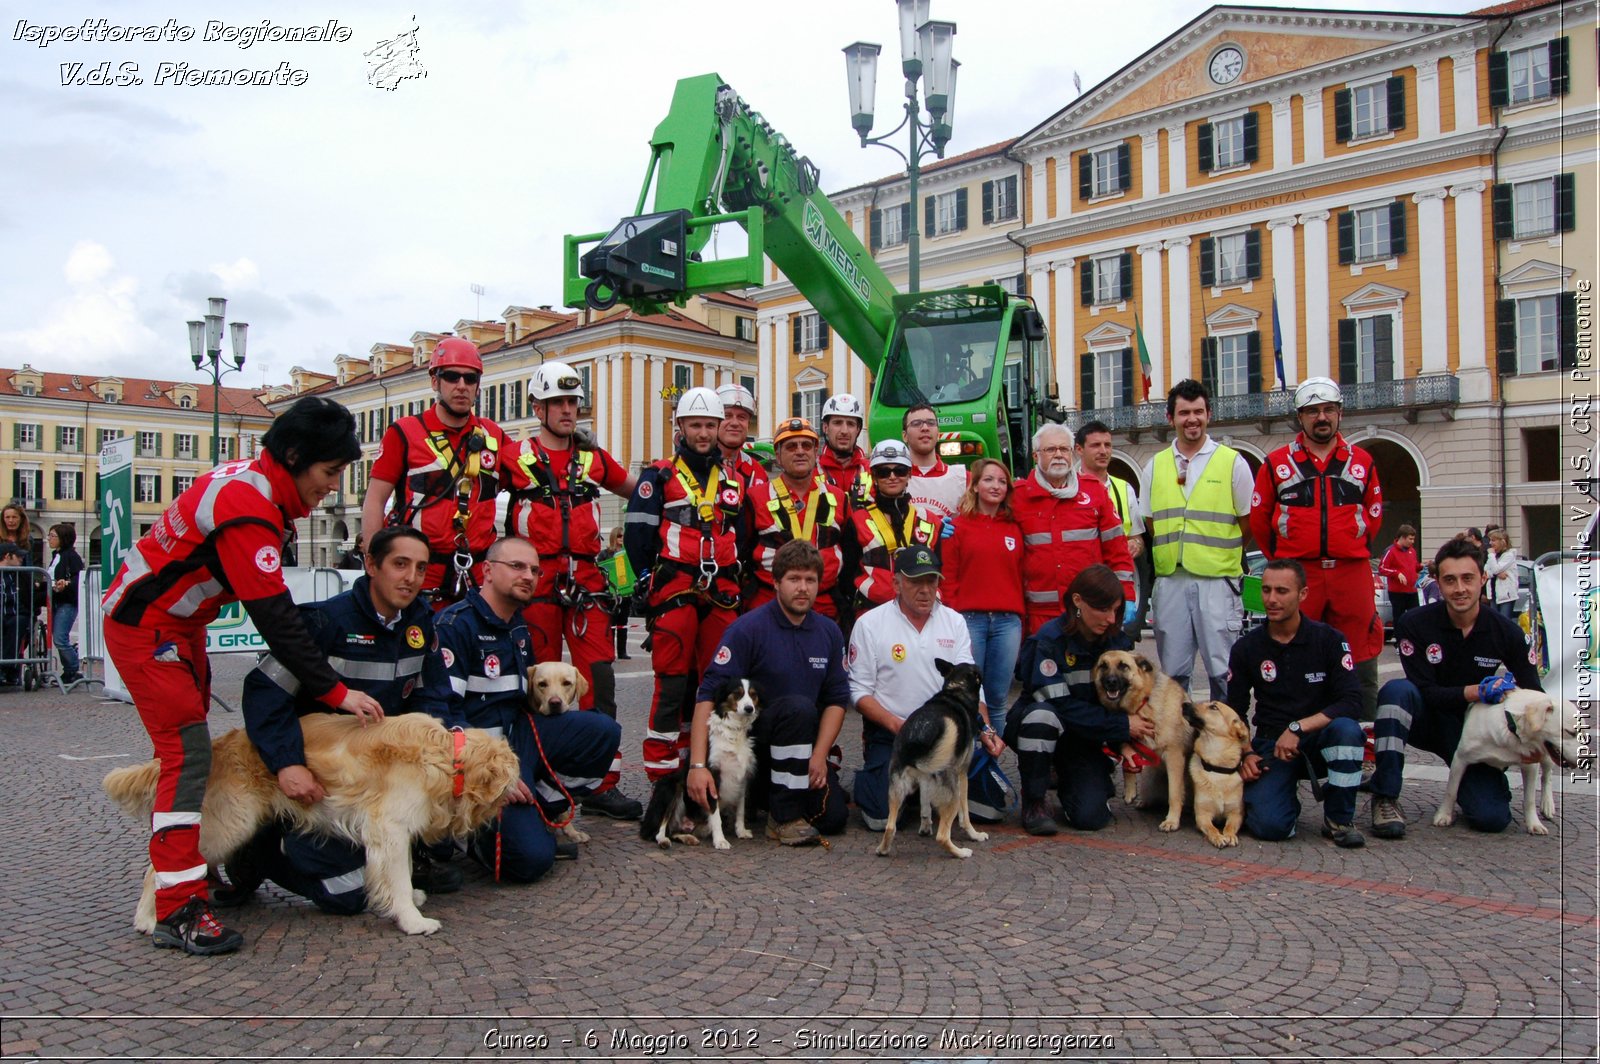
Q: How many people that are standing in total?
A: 14